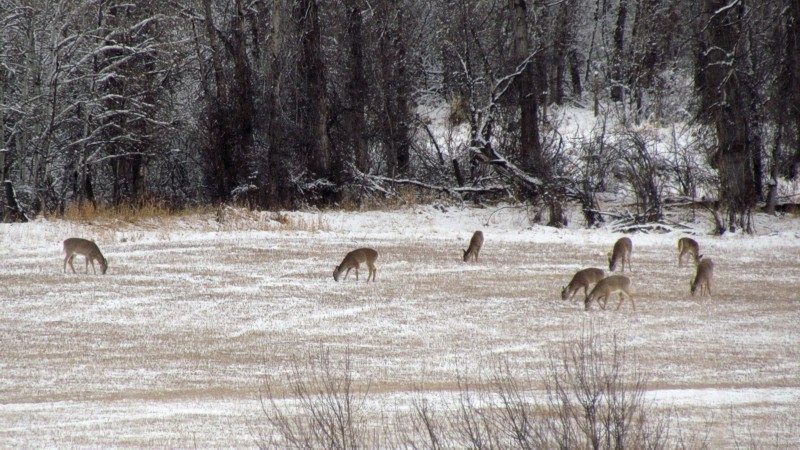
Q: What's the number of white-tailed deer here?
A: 8